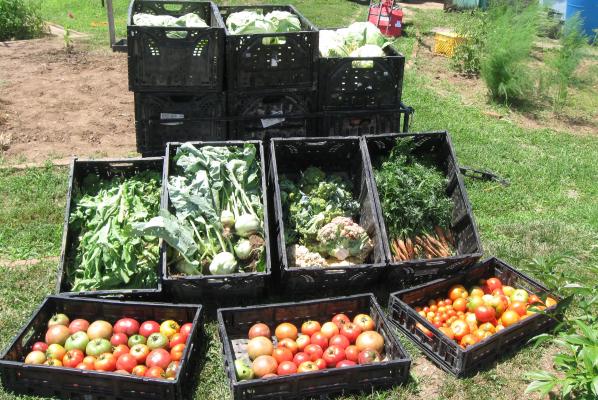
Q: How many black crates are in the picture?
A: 13